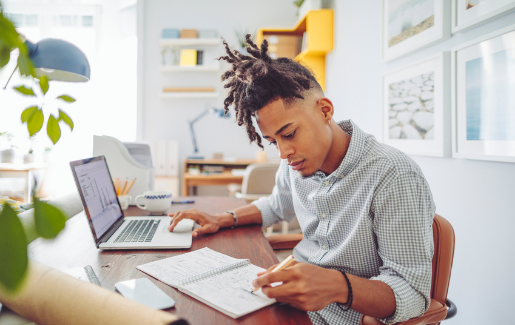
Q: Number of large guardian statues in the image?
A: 0